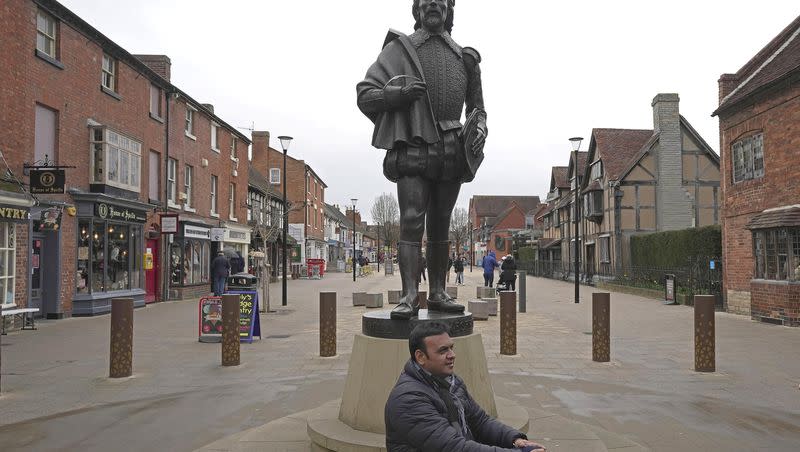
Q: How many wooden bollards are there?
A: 6